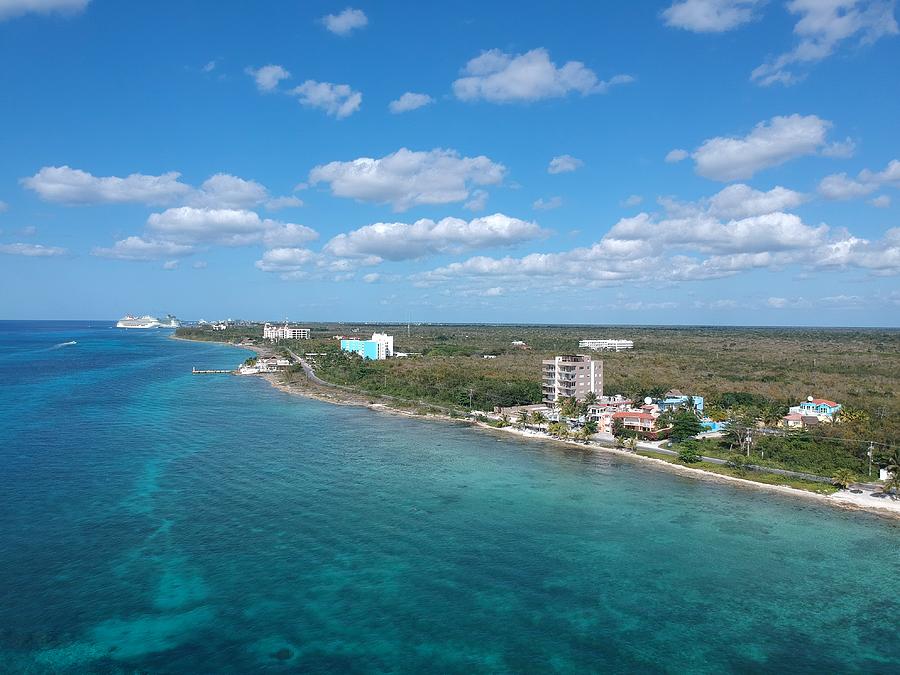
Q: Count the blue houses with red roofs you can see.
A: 1